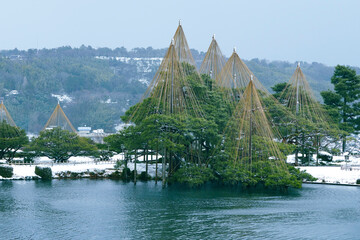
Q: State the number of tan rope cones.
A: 8